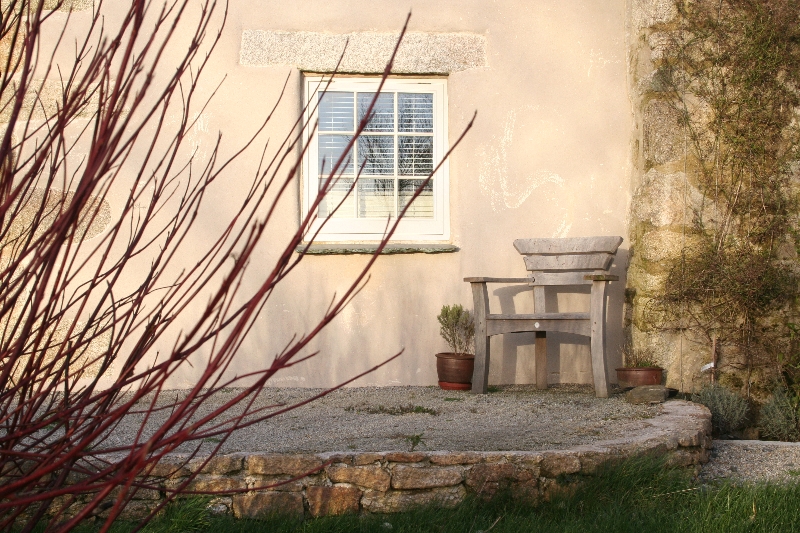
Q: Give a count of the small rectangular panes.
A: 9